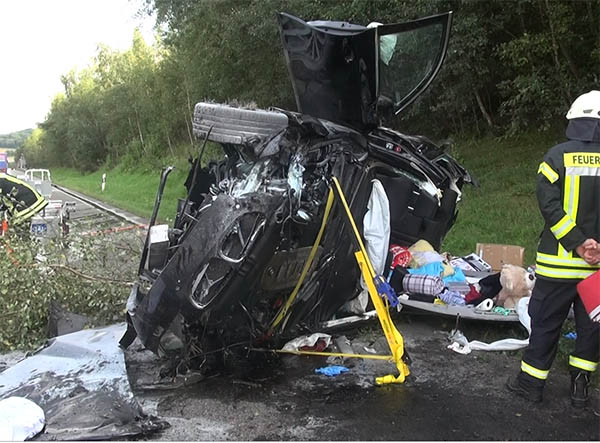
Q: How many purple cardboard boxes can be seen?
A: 0